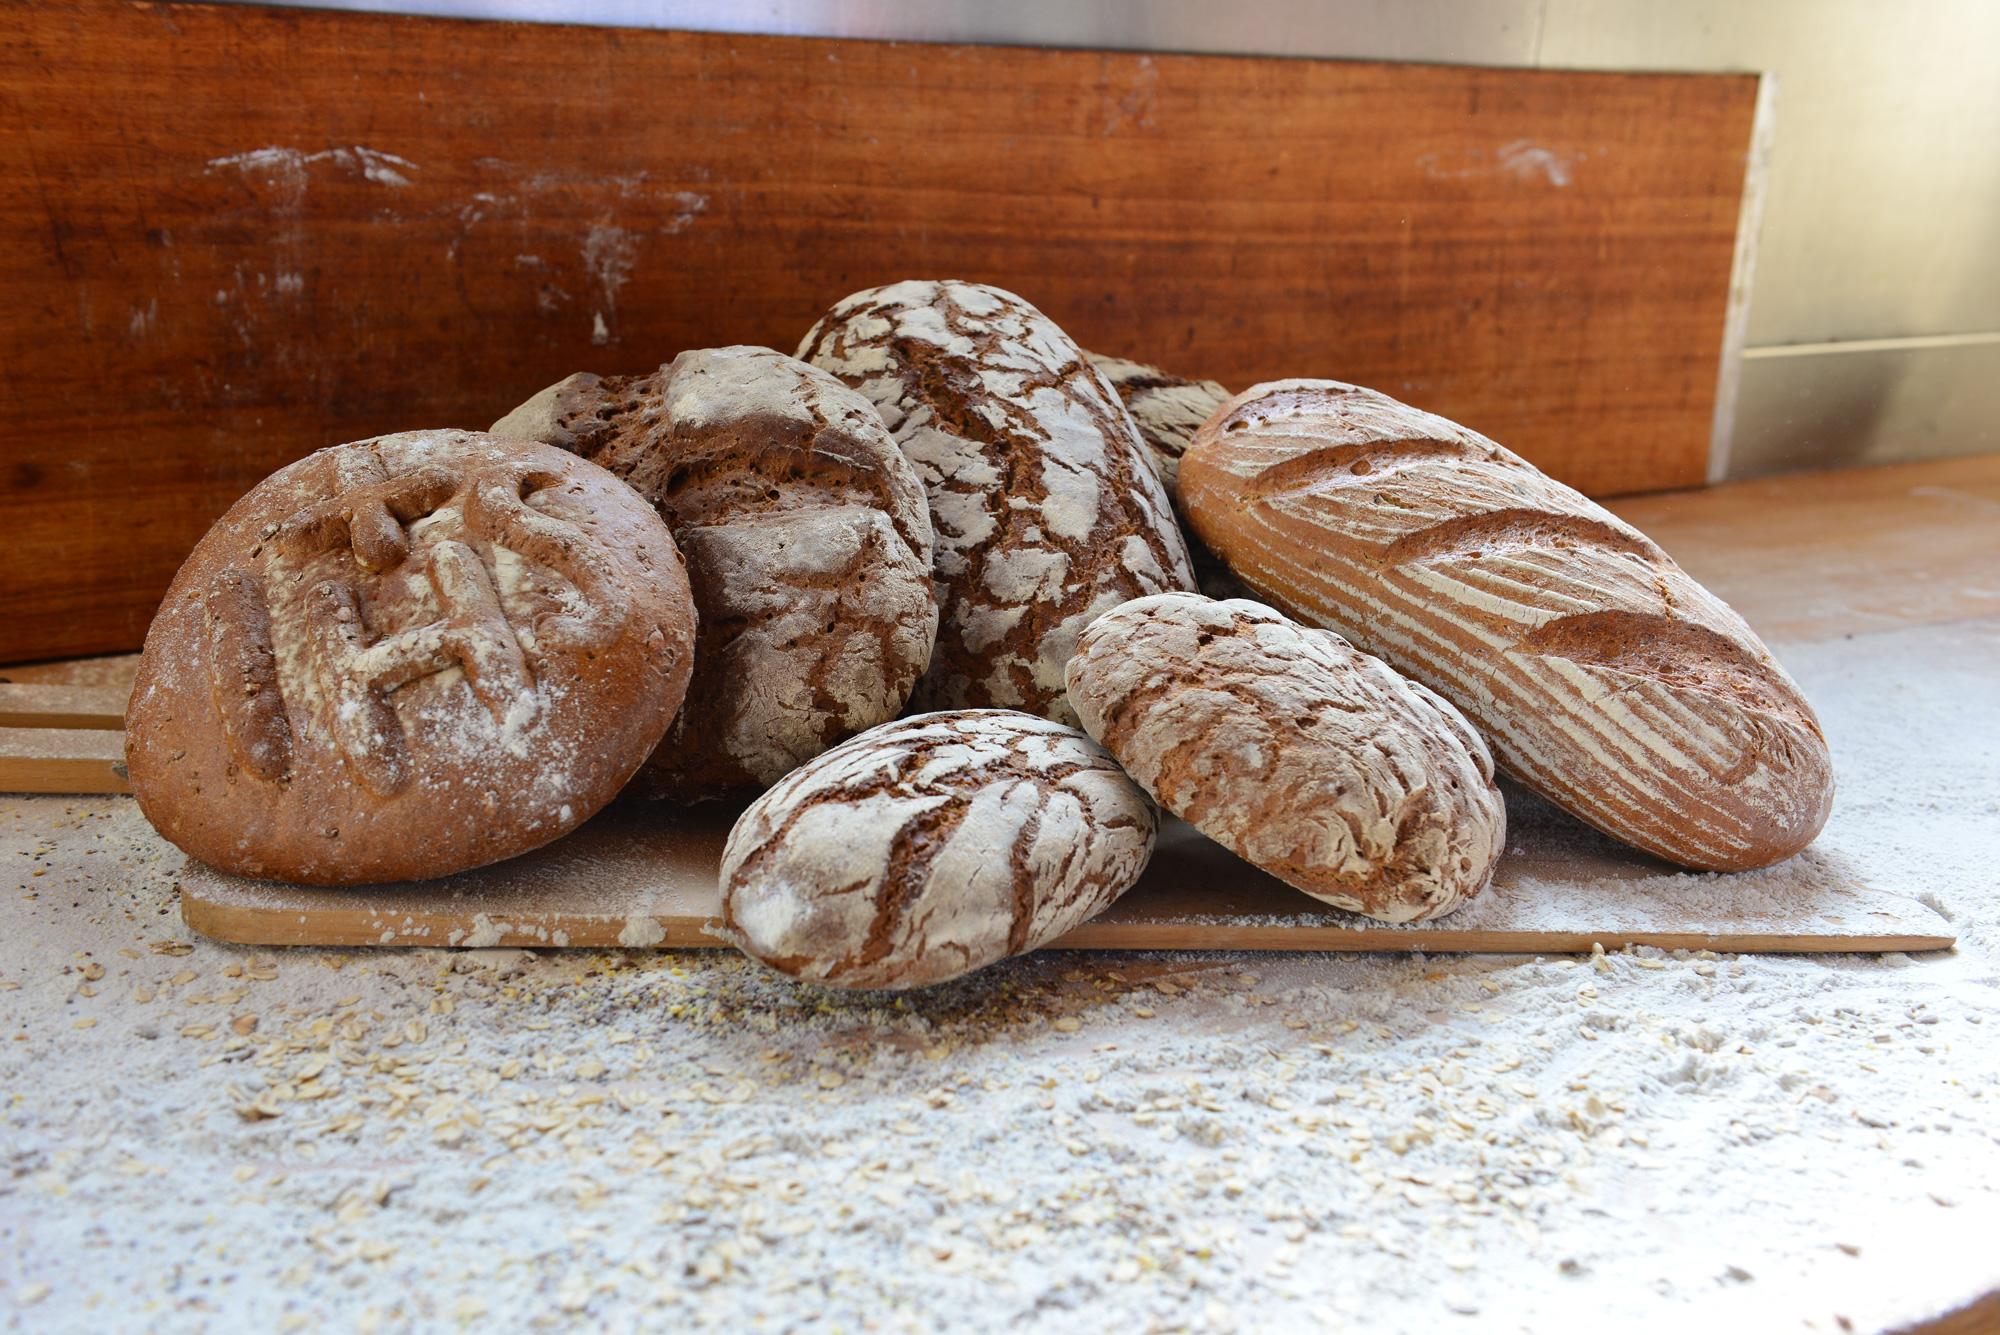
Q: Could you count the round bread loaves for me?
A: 2